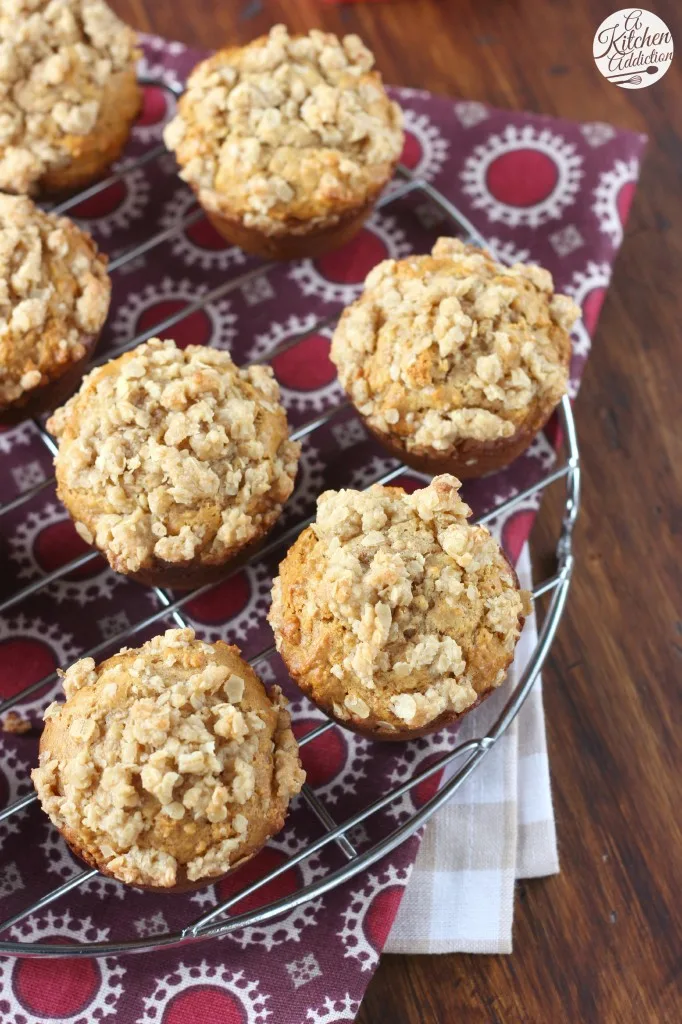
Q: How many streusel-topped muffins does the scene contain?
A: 7